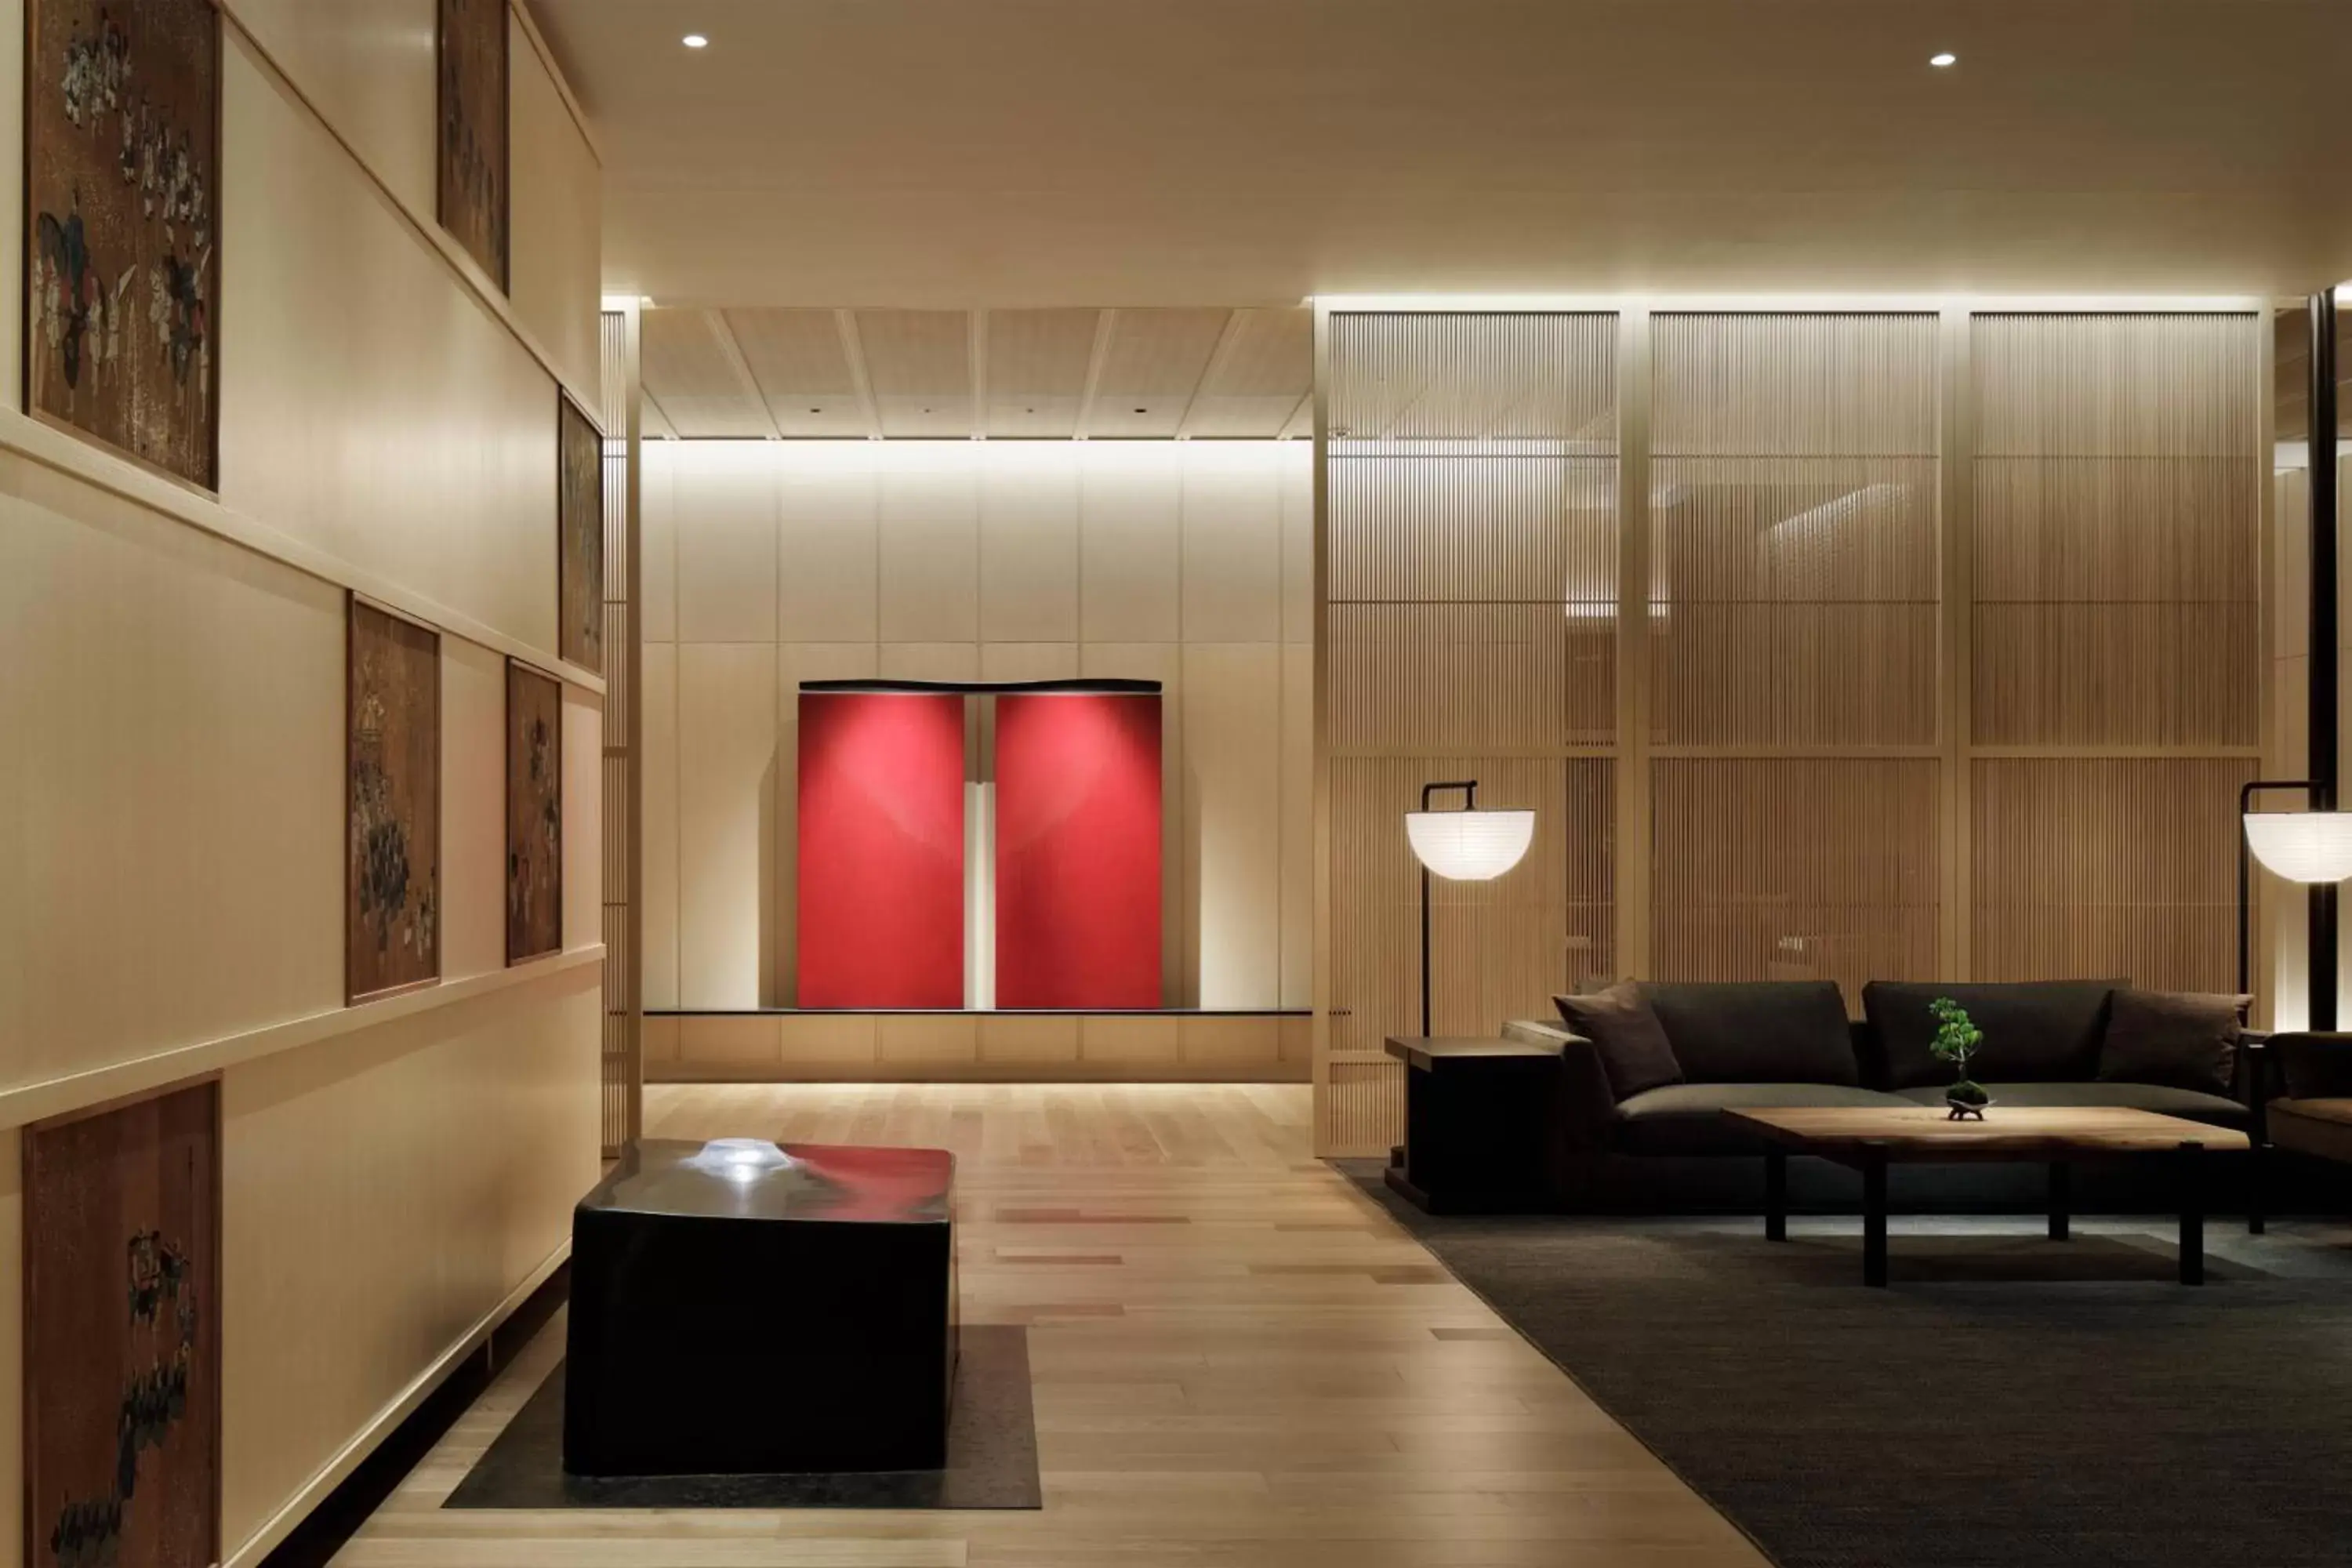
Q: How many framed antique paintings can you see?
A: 6